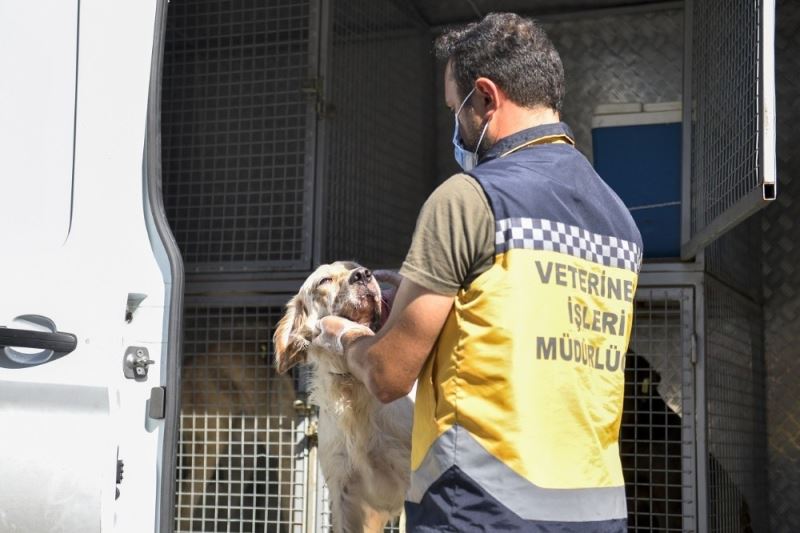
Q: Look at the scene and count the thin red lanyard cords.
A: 0